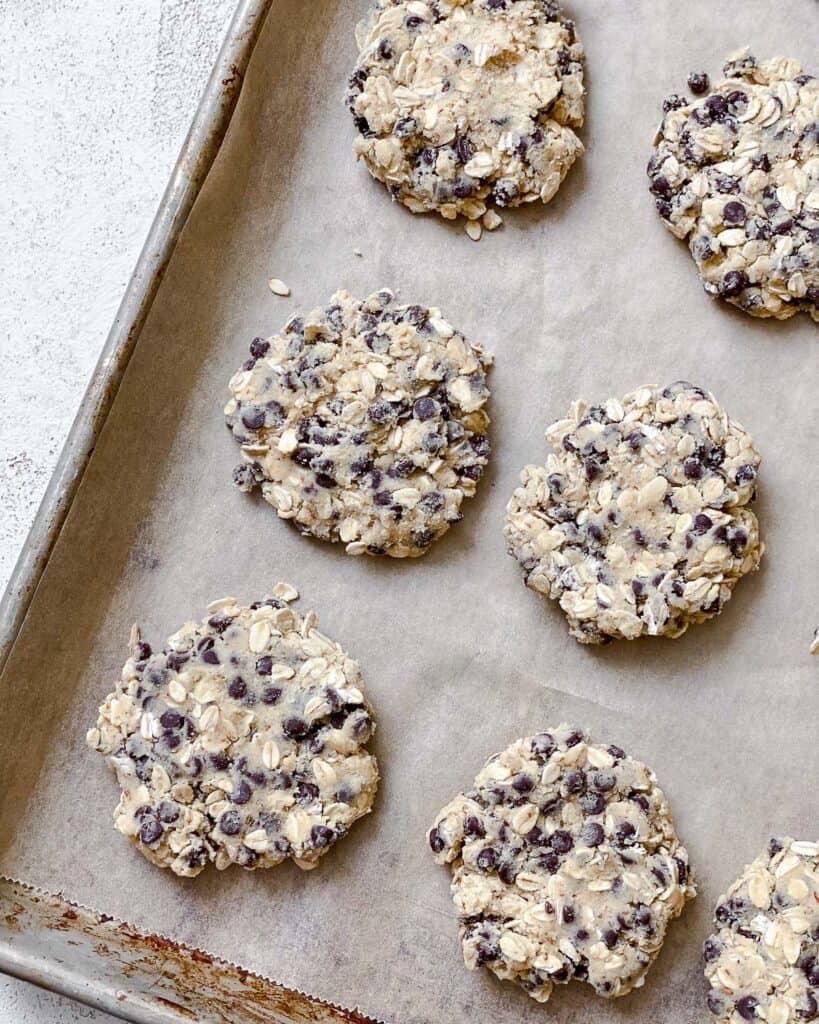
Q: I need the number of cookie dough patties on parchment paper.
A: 7